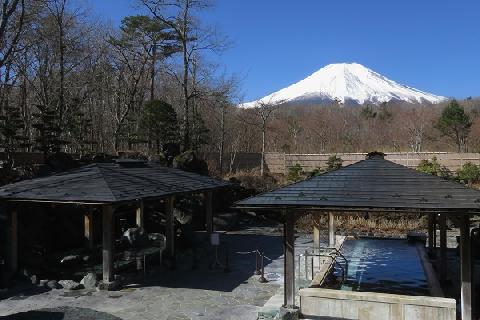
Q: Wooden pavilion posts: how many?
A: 12